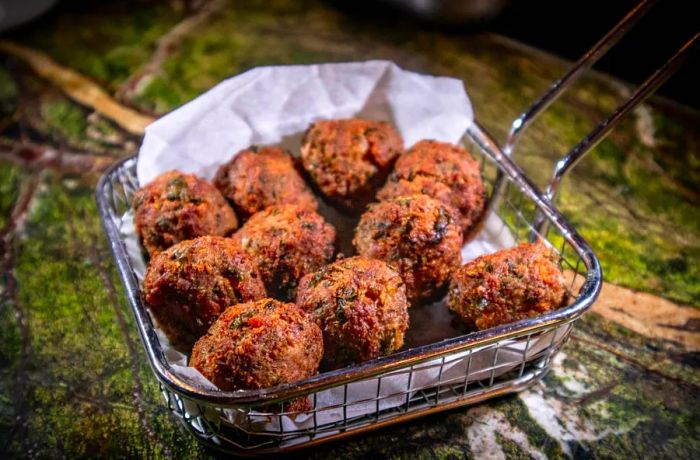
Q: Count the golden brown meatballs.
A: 10